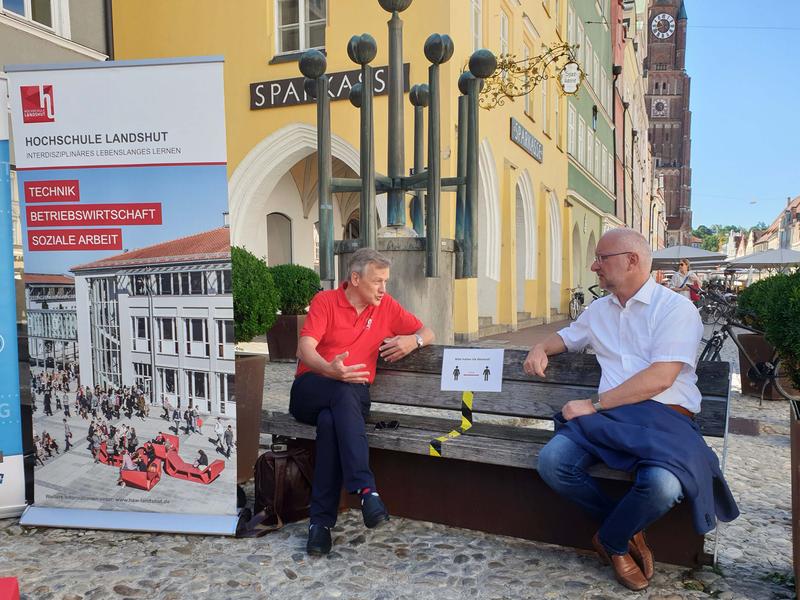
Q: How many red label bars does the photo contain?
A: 3